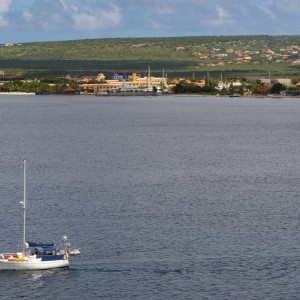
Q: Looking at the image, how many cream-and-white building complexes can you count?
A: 1